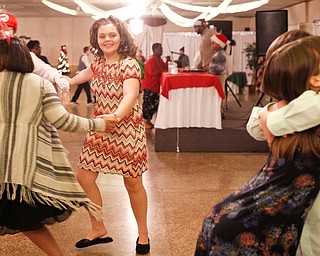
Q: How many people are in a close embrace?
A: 2